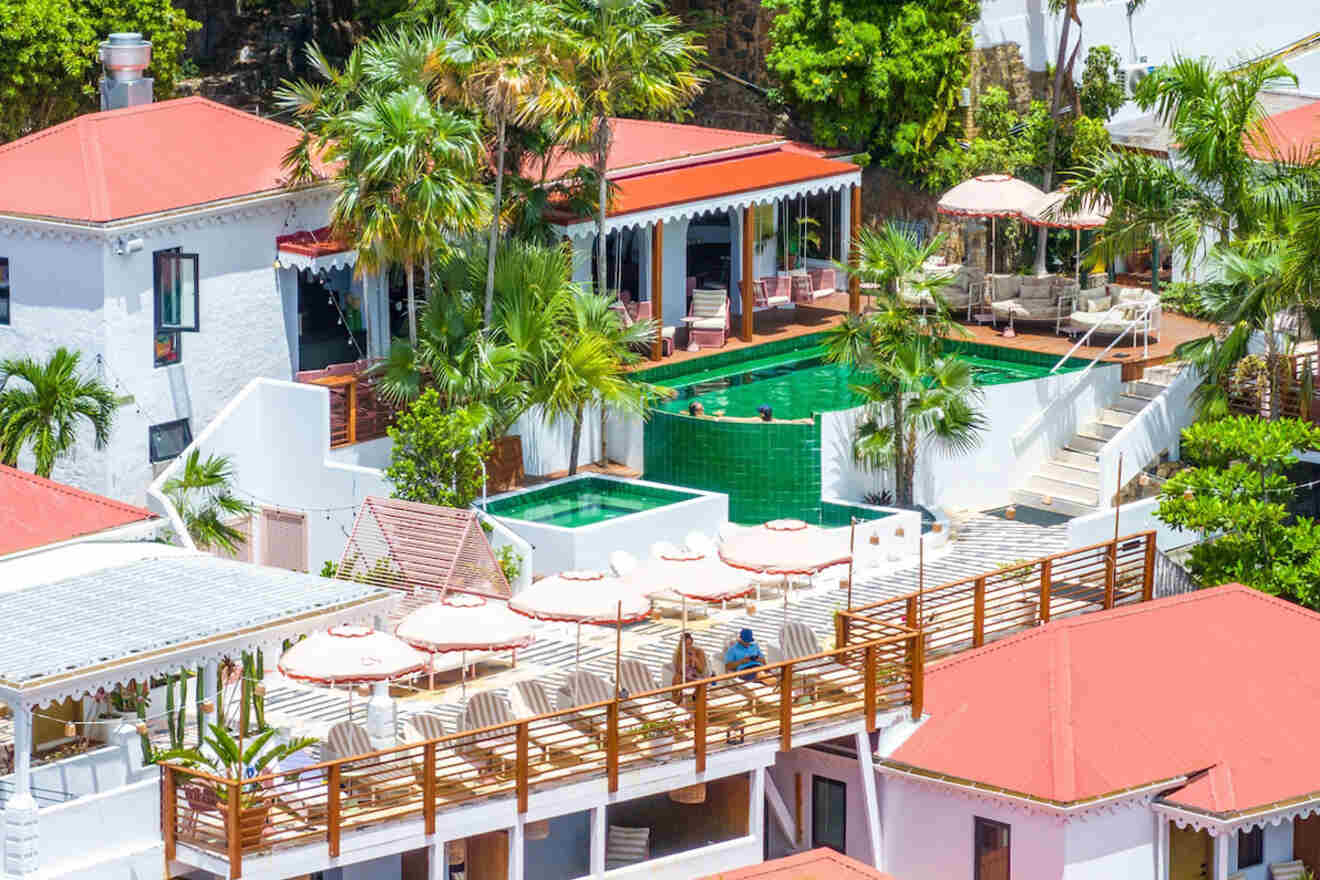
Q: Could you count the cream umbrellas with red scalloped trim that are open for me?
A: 7